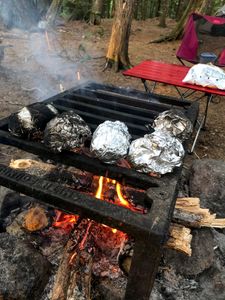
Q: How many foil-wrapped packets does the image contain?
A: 5